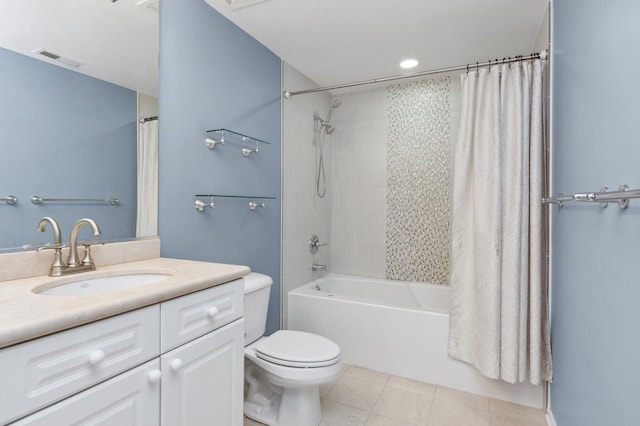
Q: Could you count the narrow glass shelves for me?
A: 2